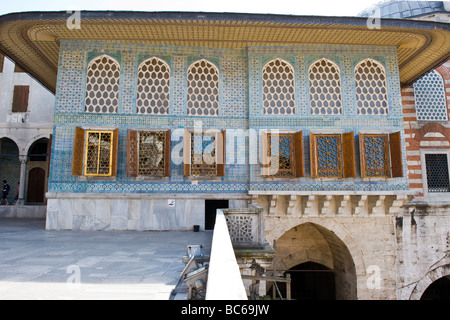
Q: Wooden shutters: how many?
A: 12